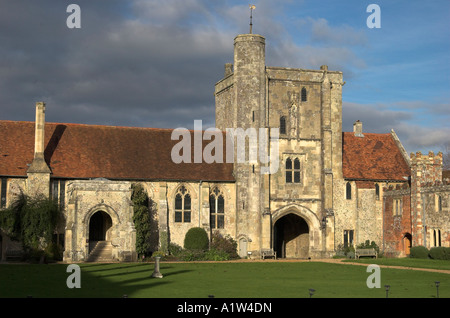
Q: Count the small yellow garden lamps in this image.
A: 0